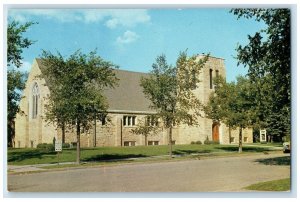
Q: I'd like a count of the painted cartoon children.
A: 0